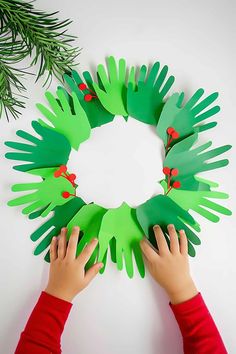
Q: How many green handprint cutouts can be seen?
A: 13